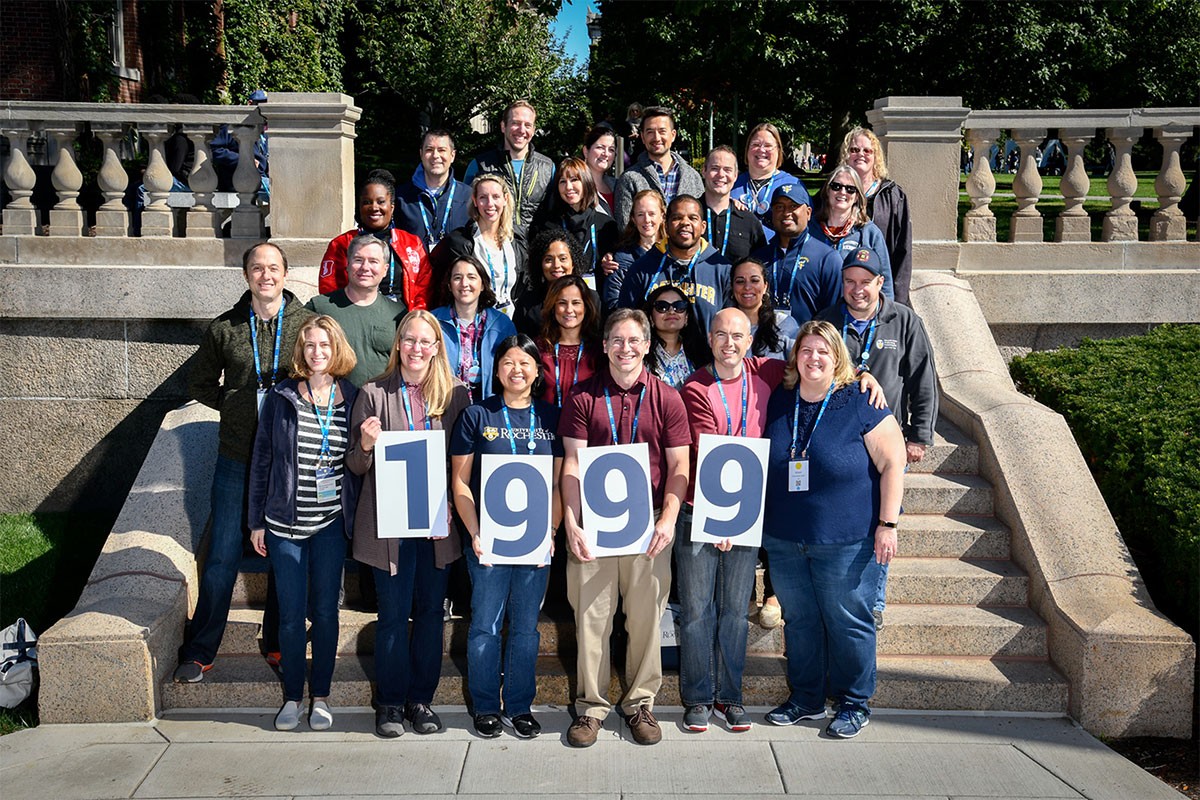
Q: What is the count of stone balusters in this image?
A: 11